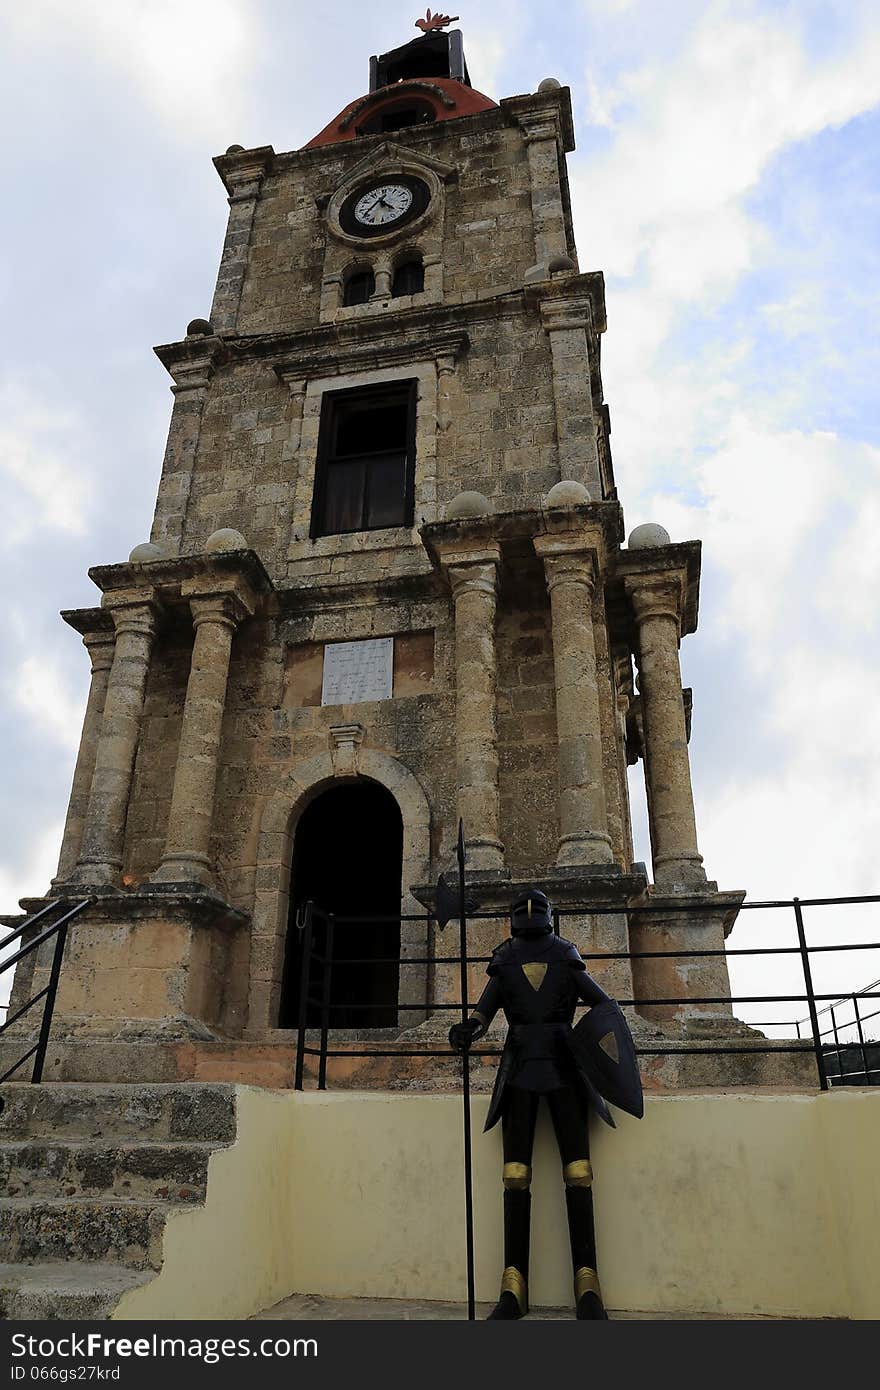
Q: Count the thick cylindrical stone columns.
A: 6